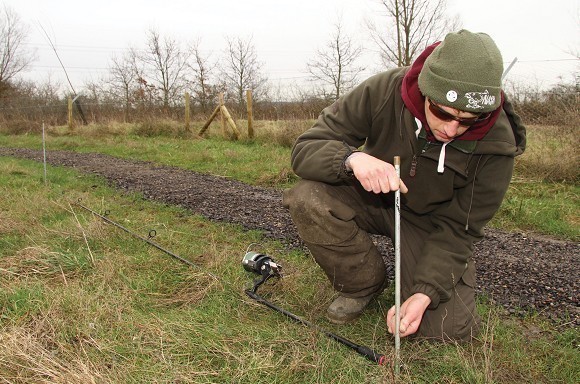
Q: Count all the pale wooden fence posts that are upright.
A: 4